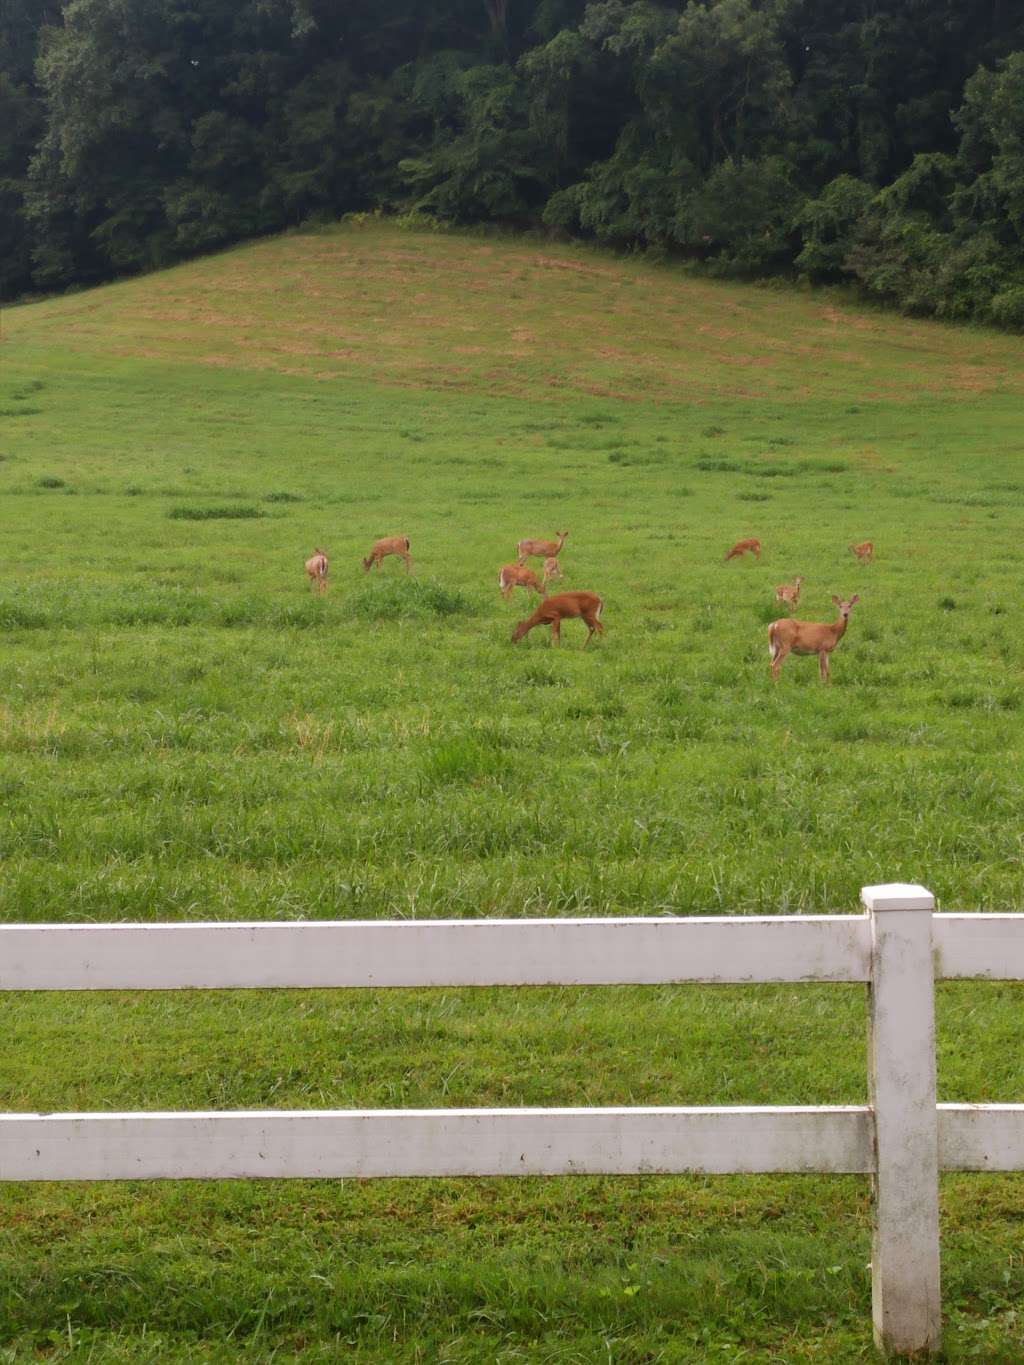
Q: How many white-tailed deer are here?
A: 10